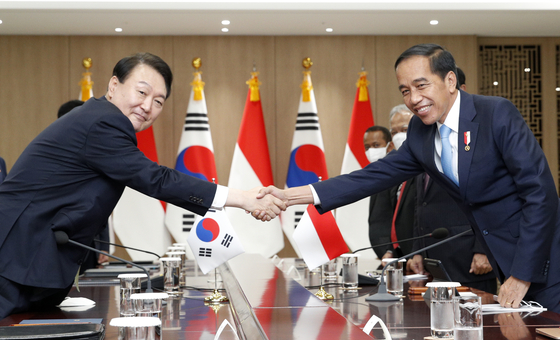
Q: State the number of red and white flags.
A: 4